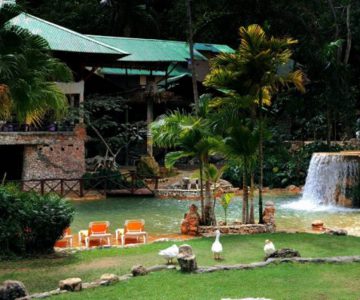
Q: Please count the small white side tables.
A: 2